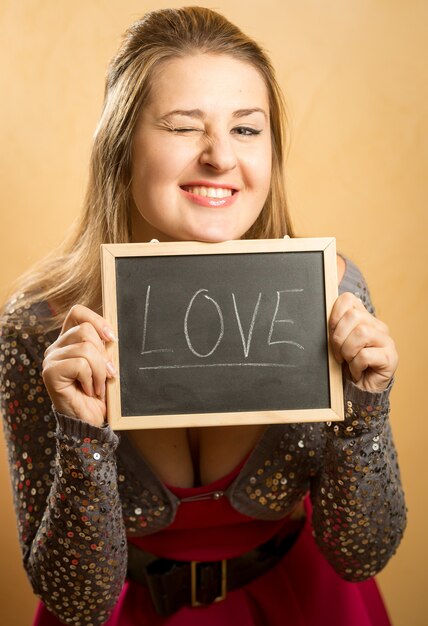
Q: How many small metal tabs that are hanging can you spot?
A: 2